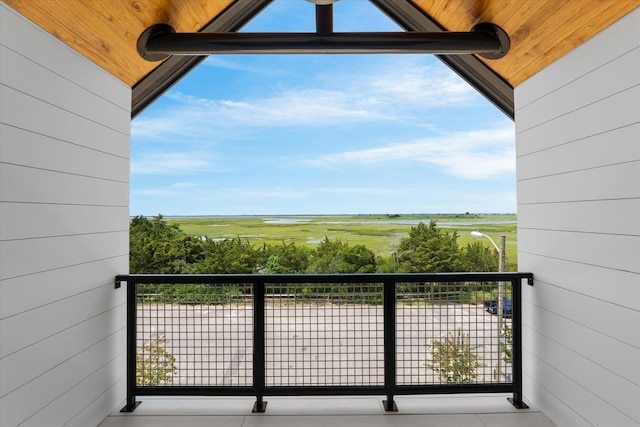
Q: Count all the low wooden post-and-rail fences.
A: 1